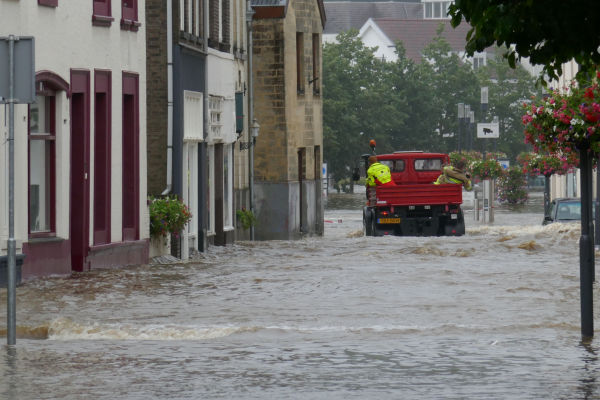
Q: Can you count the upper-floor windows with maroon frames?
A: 3